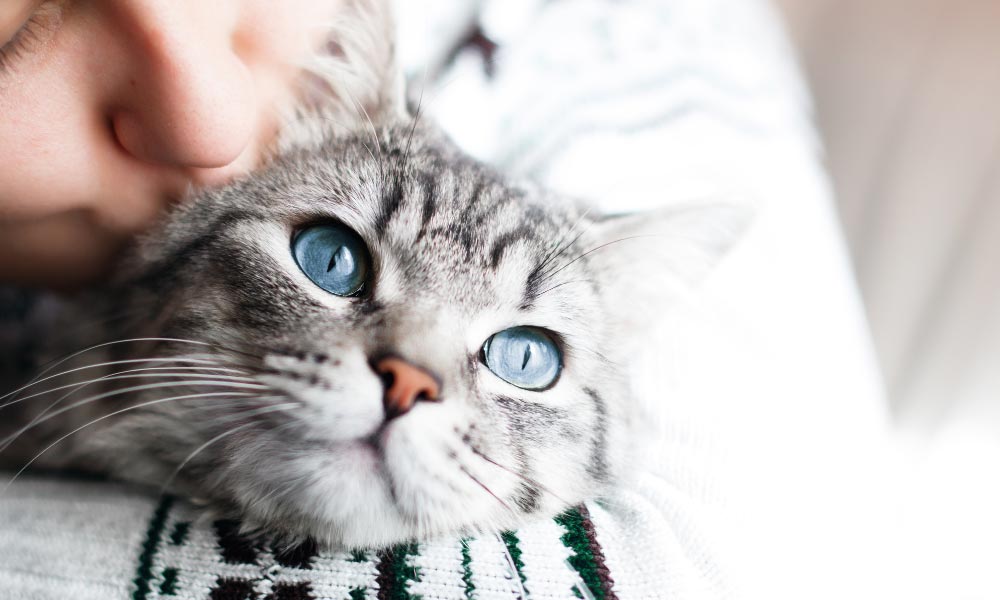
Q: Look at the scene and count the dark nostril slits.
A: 2